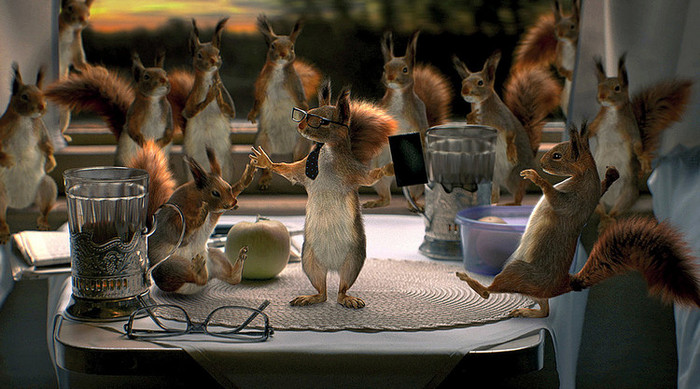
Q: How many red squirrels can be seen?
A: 12